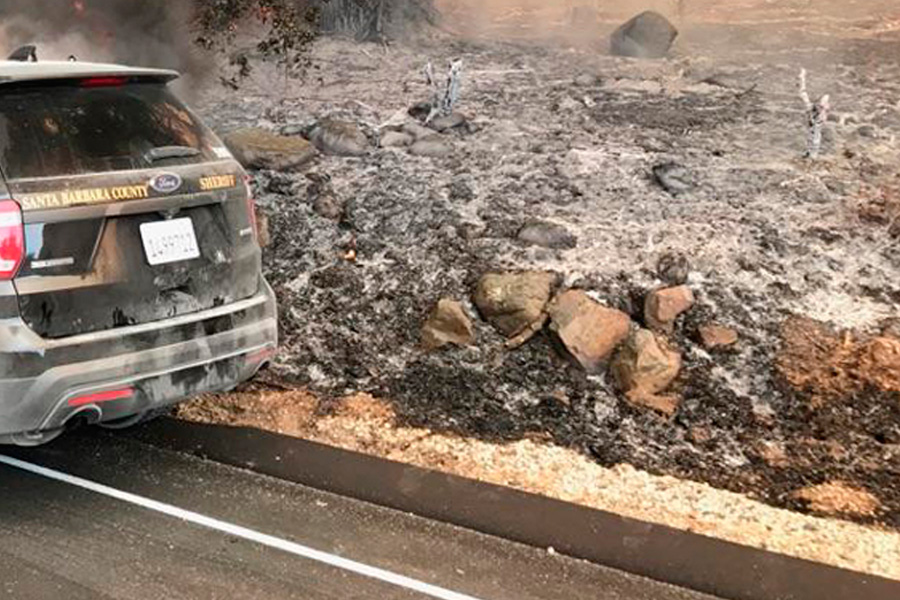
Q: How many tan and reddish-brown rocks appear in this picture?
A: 6